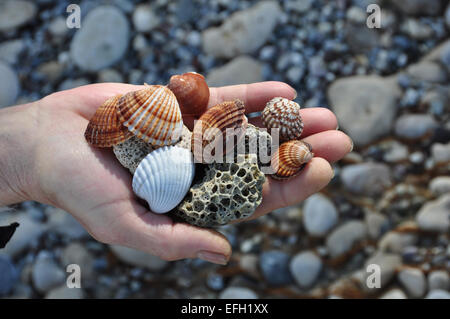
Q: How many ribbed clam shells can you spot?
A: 6